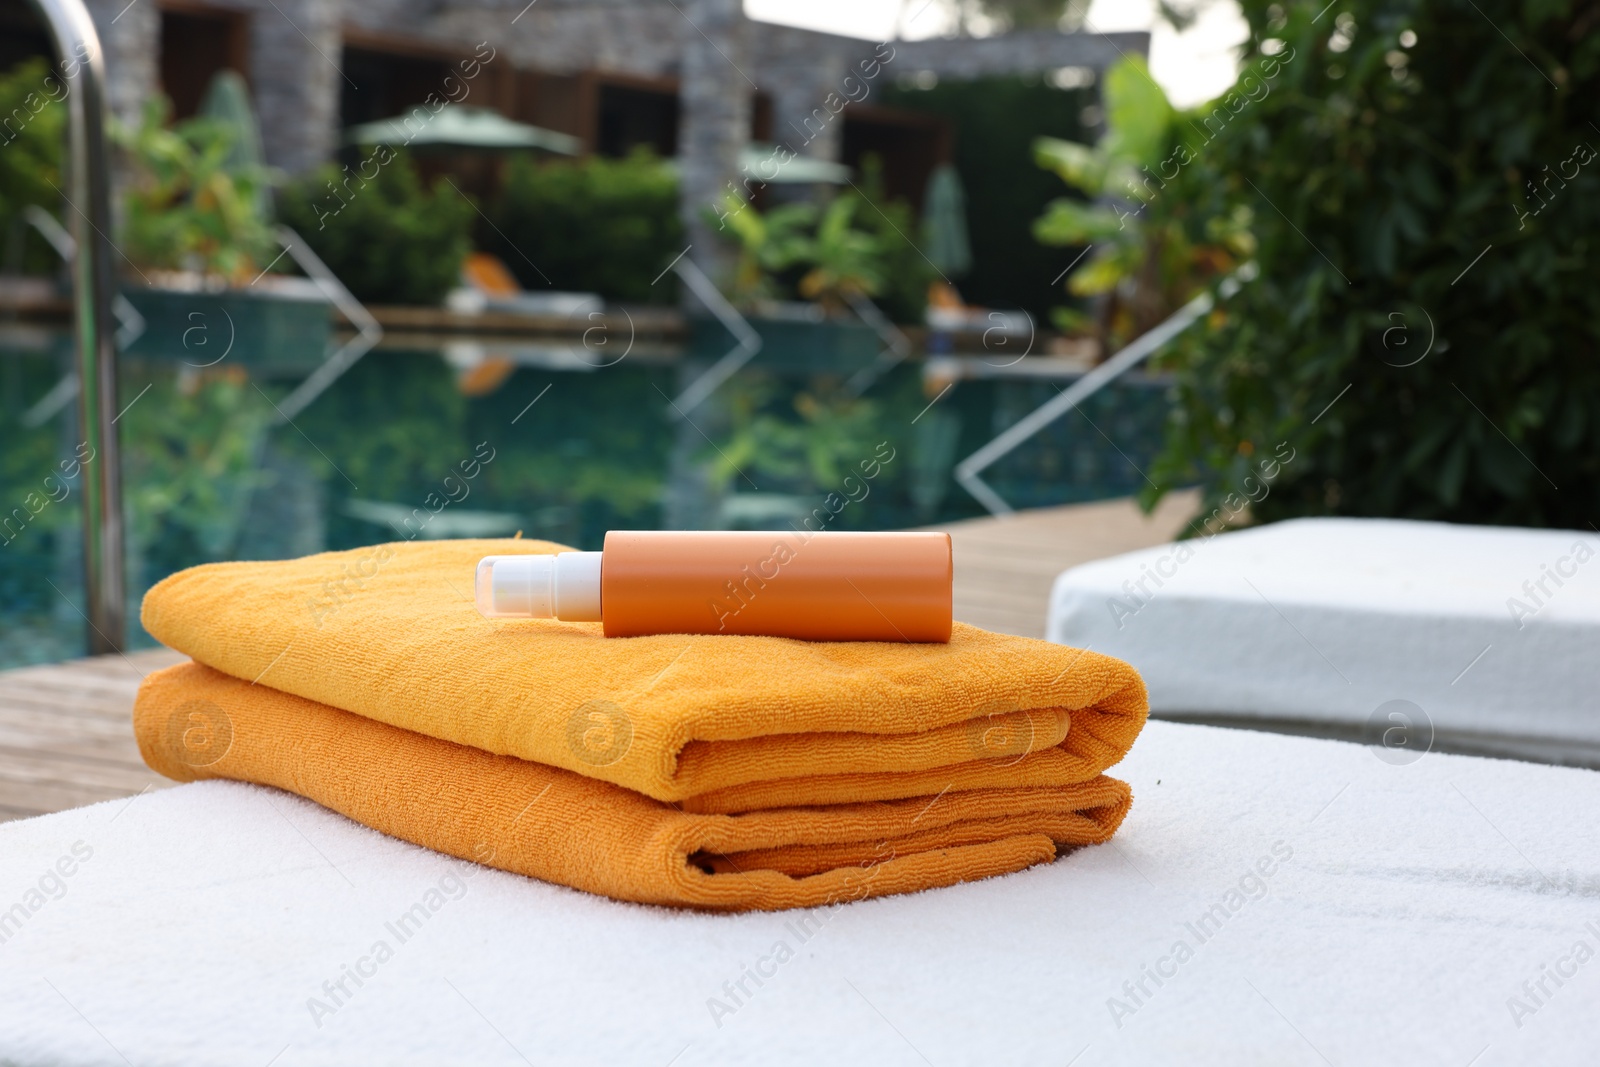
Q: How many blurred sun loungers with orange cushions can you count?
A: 2